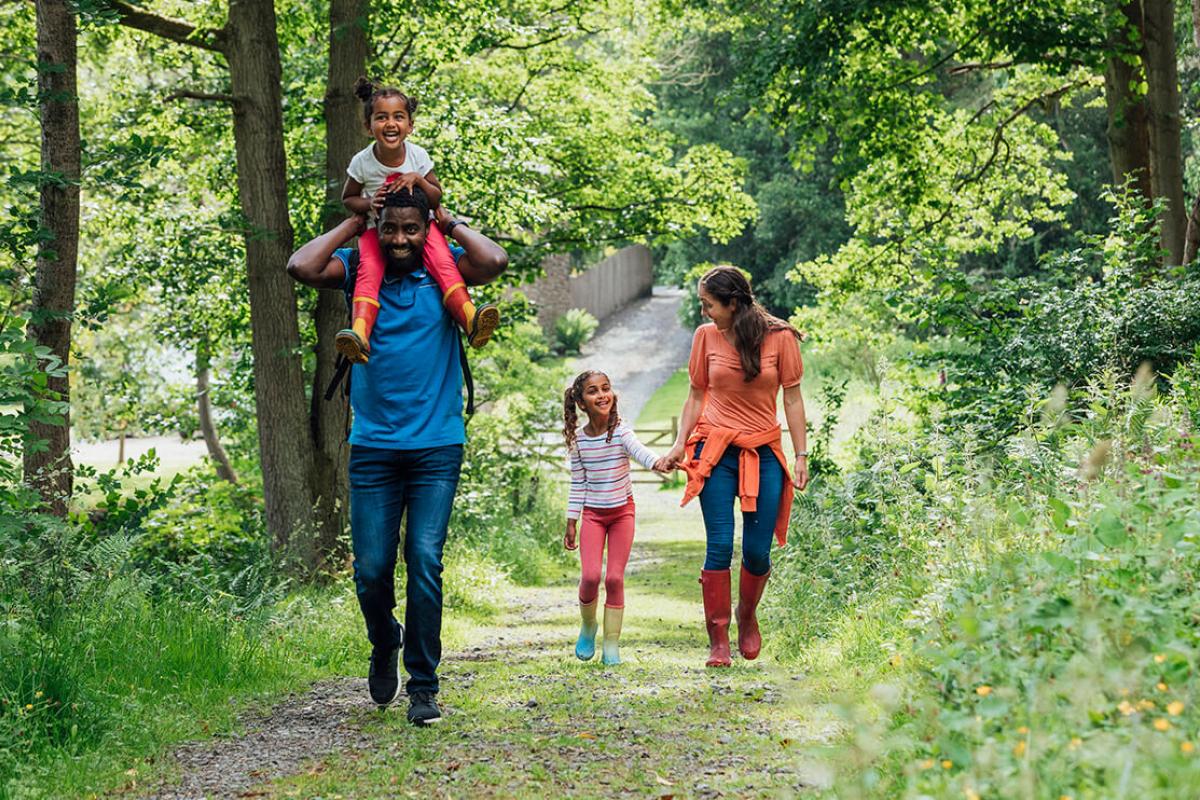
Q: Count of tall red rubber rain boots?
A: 2